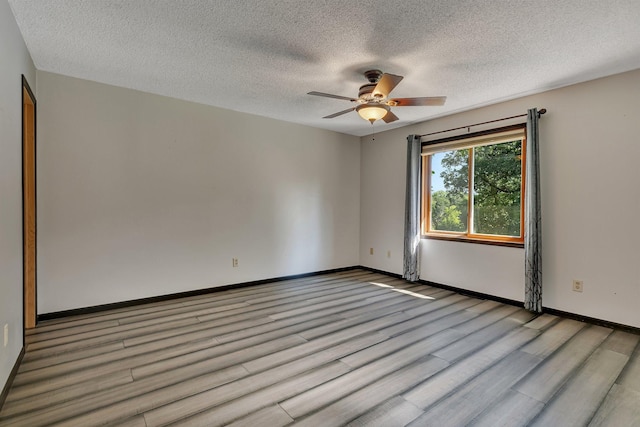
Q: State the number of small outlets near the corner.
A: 2